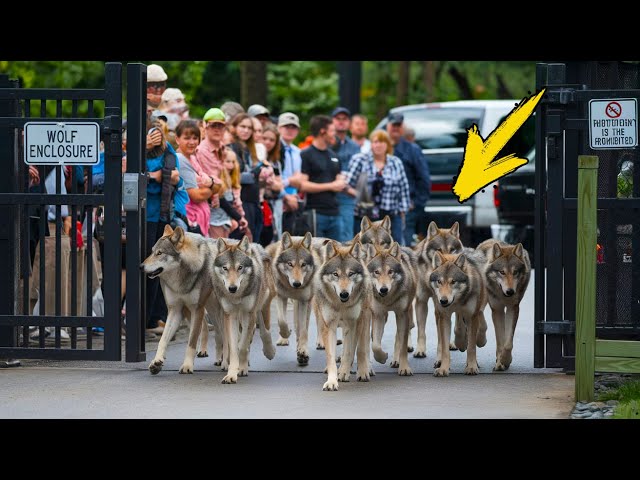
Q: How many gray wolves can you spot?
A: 9